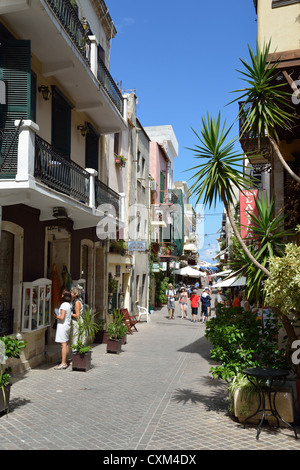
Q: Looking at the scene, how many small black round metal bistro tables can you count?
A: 1